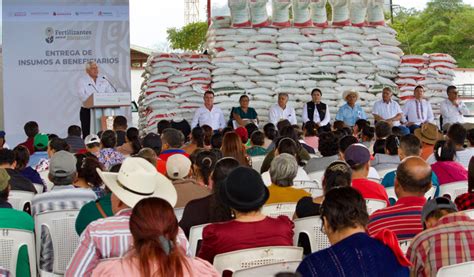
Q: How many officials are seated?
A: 8